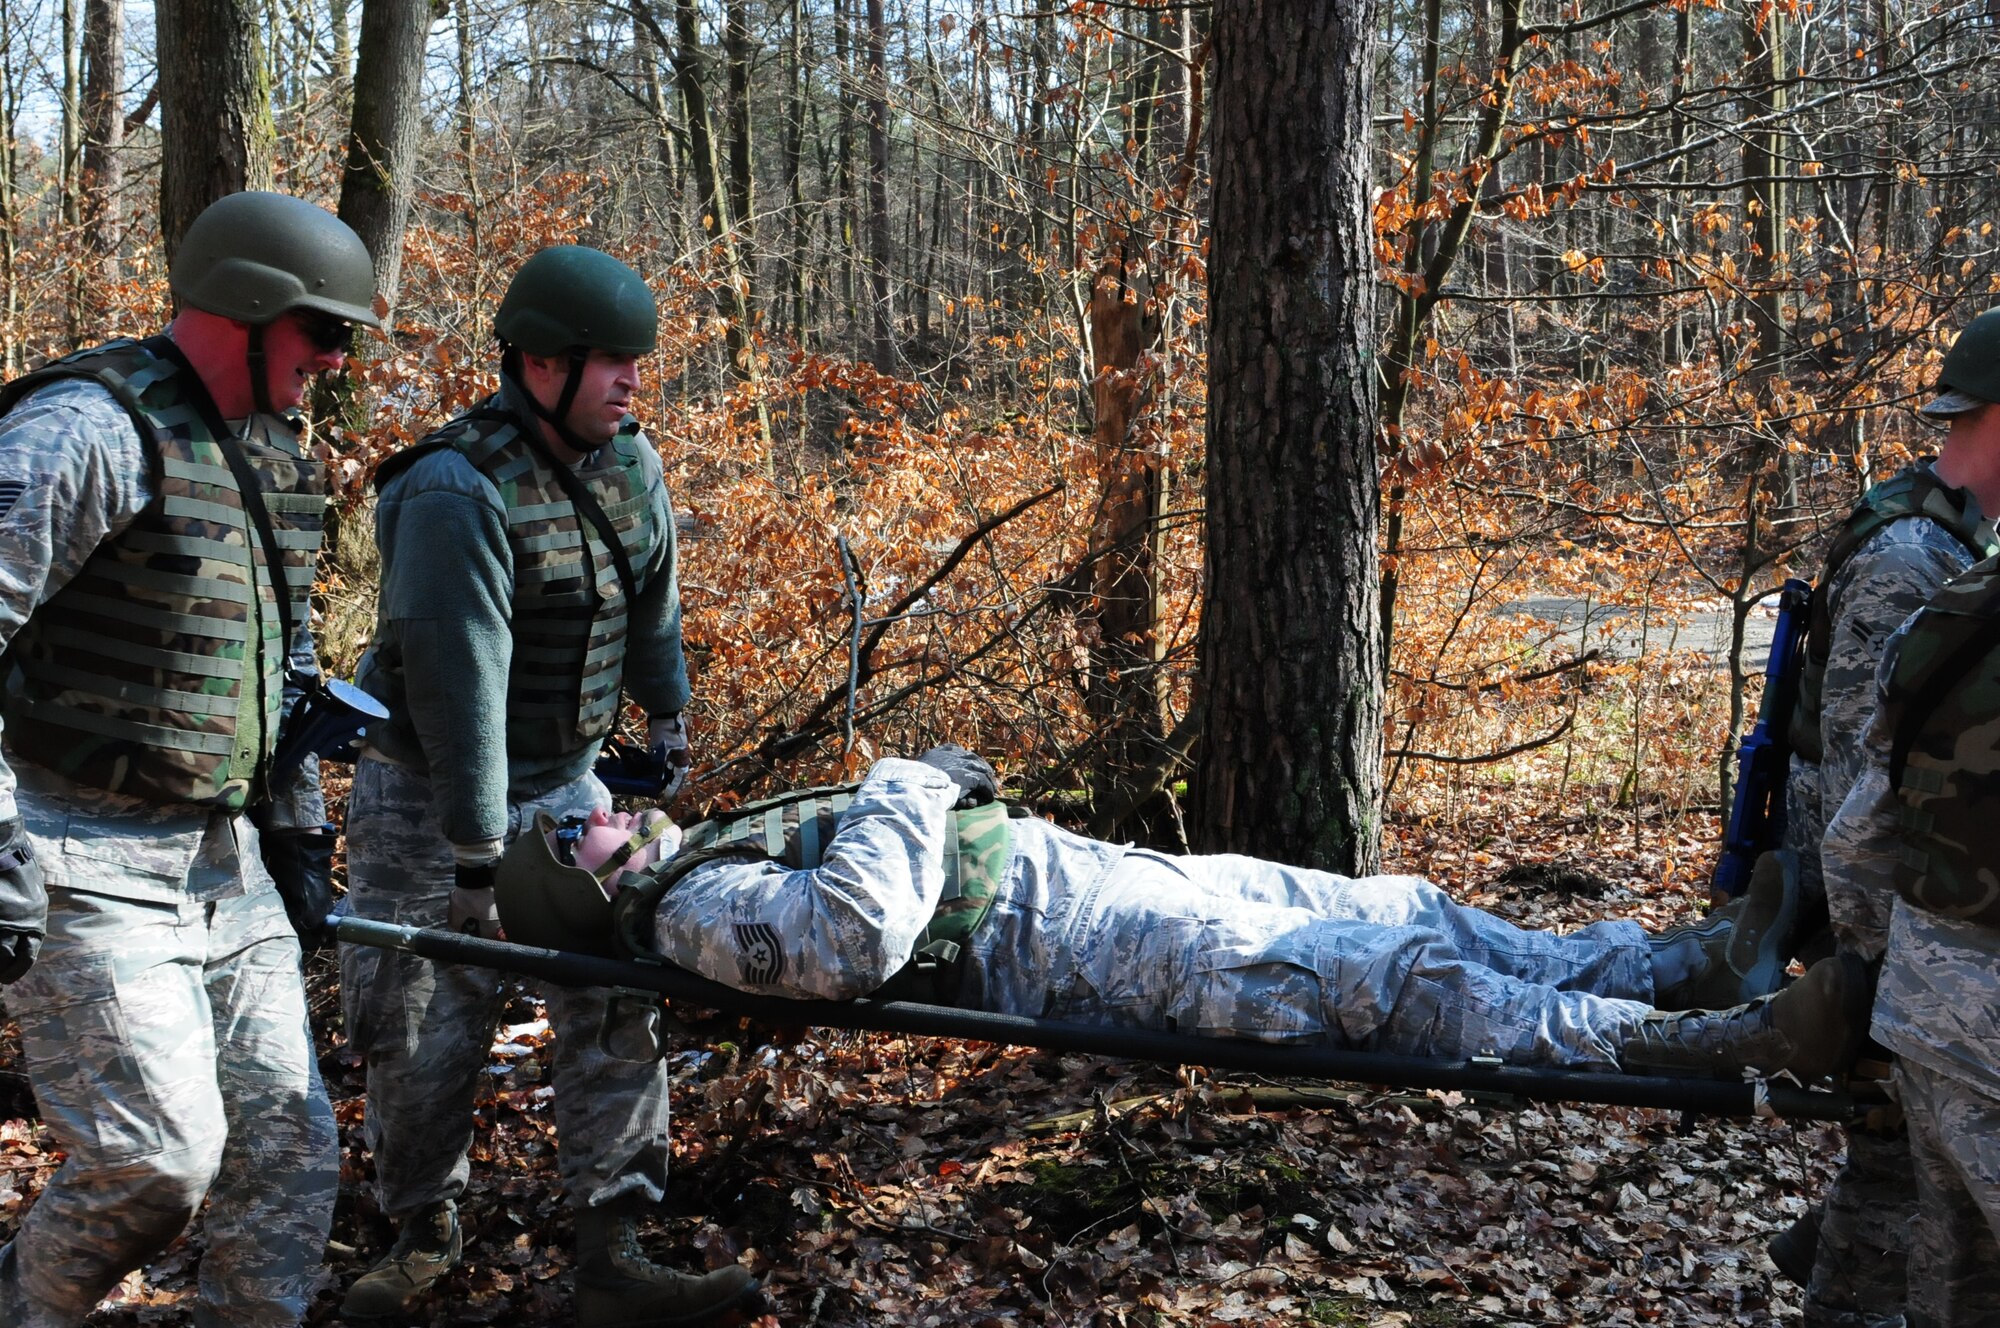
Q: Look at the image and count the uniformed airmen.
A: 5